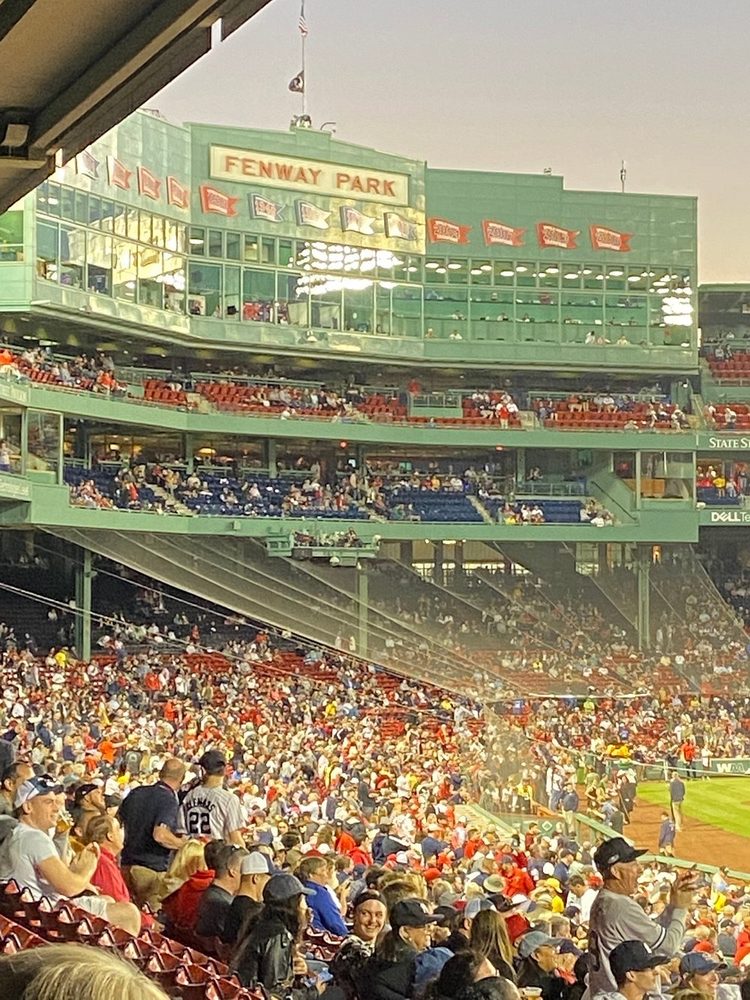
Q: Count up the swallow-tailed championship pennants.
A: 13